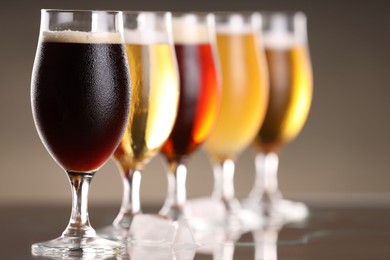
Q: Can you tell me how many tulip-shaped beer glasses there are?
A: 5